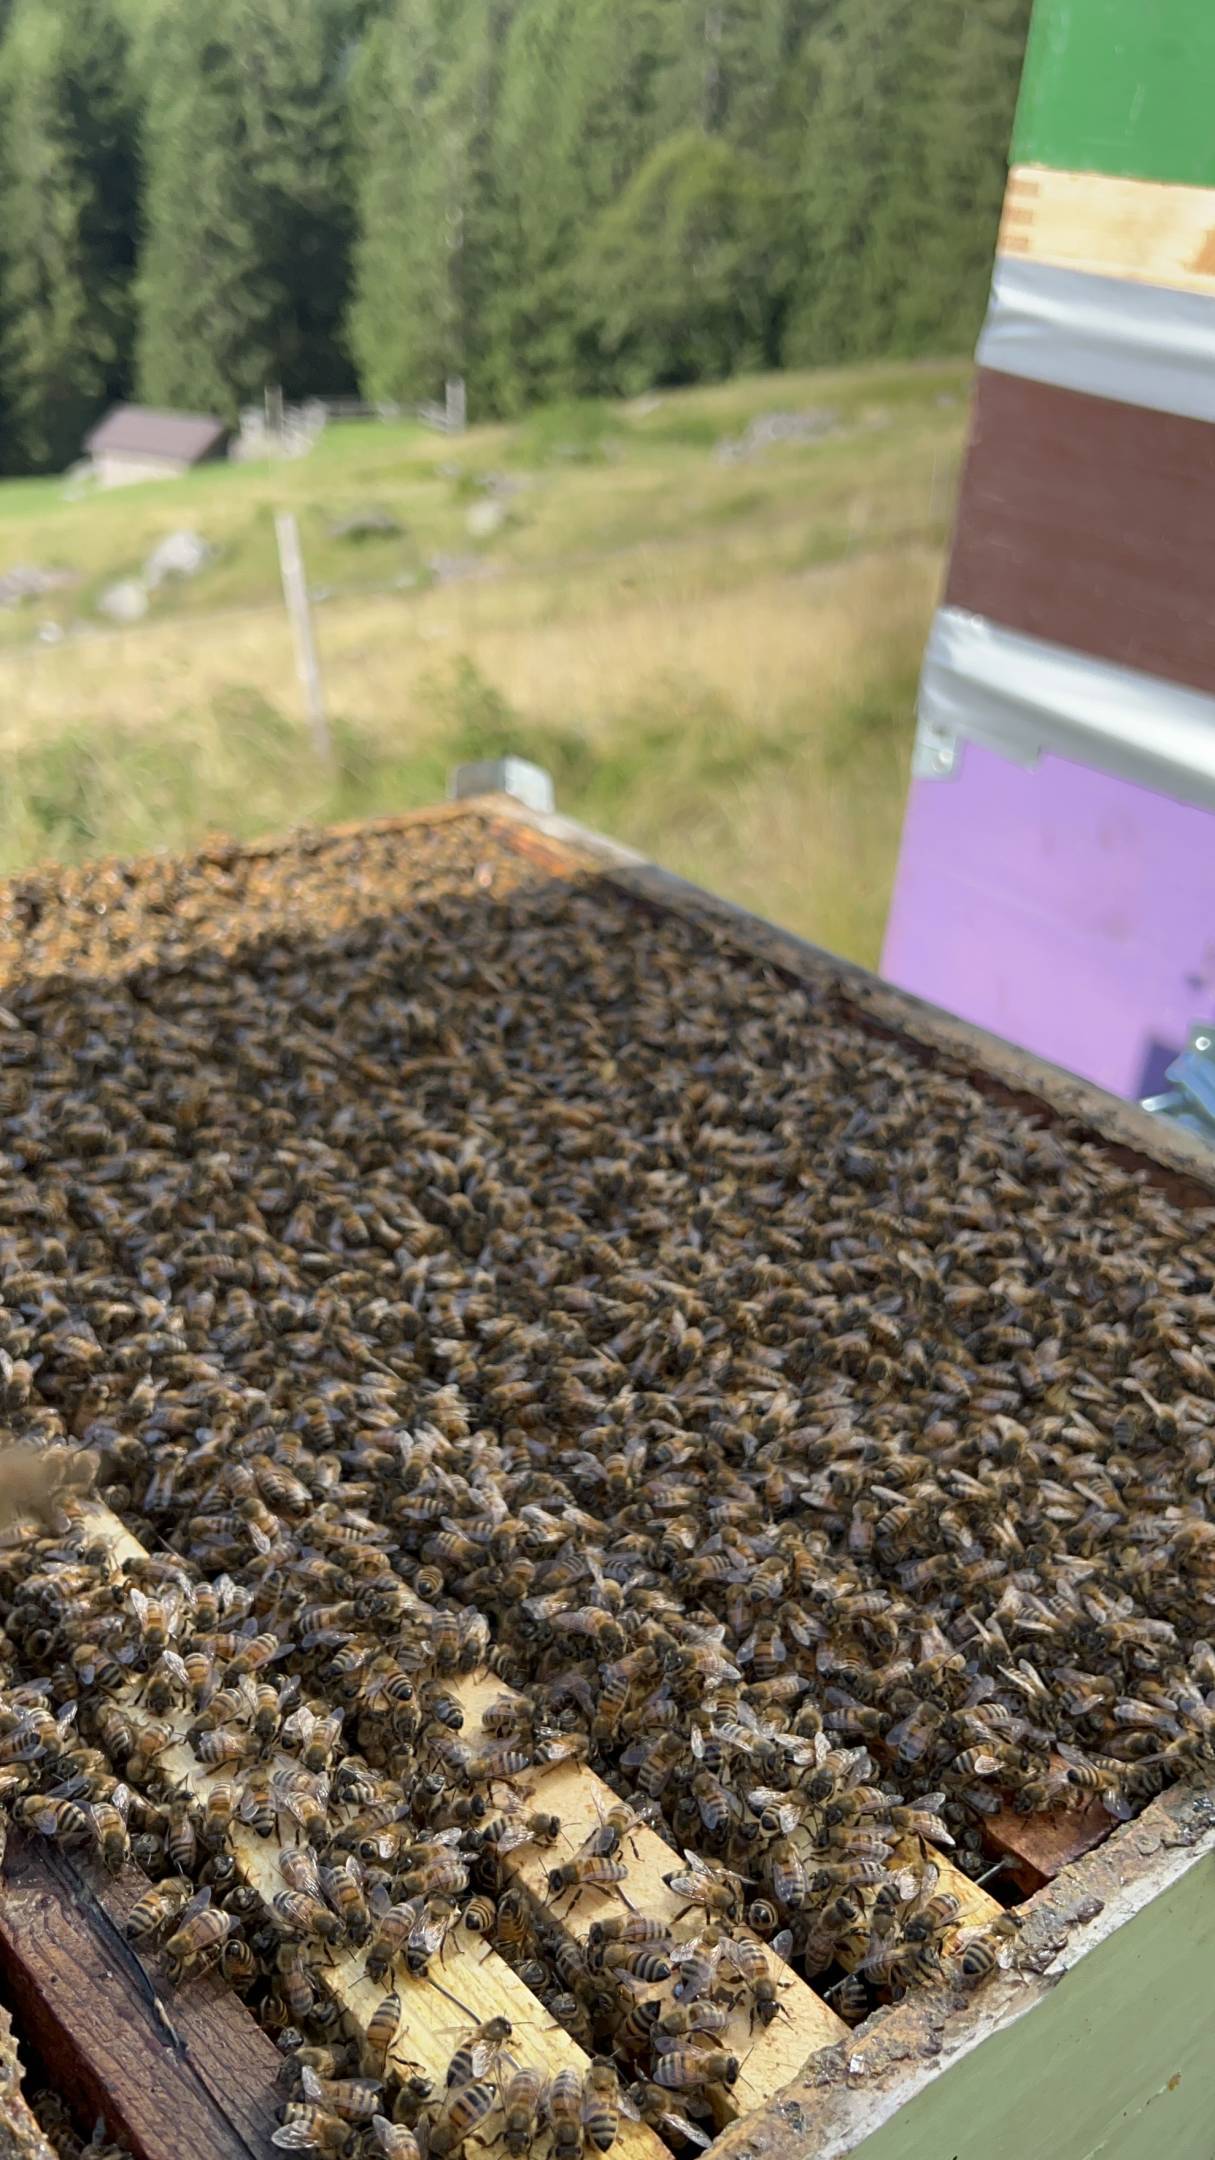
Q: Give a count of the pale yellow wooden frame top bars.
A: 3